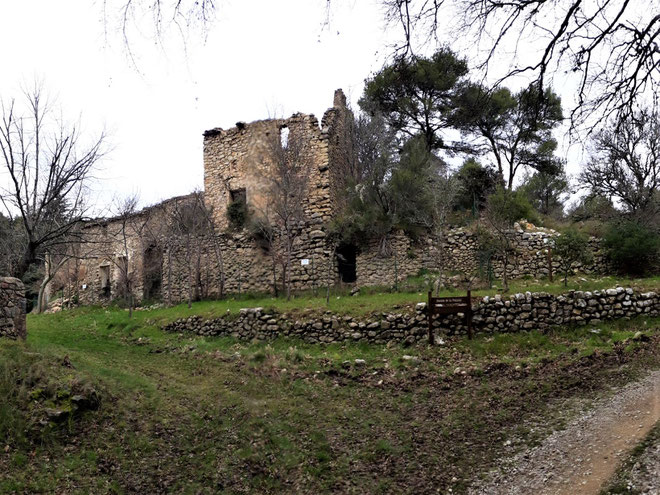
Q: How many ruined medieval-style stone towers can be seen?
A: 1